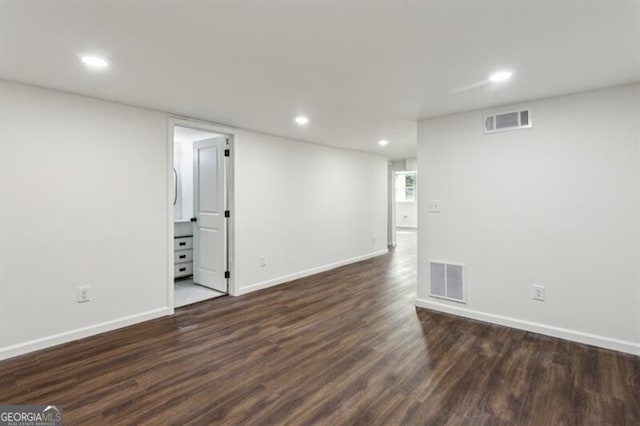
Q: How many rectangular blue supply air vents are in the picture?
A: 0